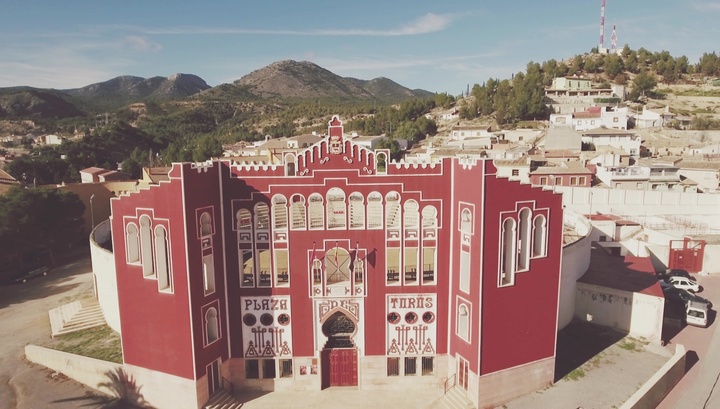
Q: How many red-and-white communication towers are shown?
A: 2